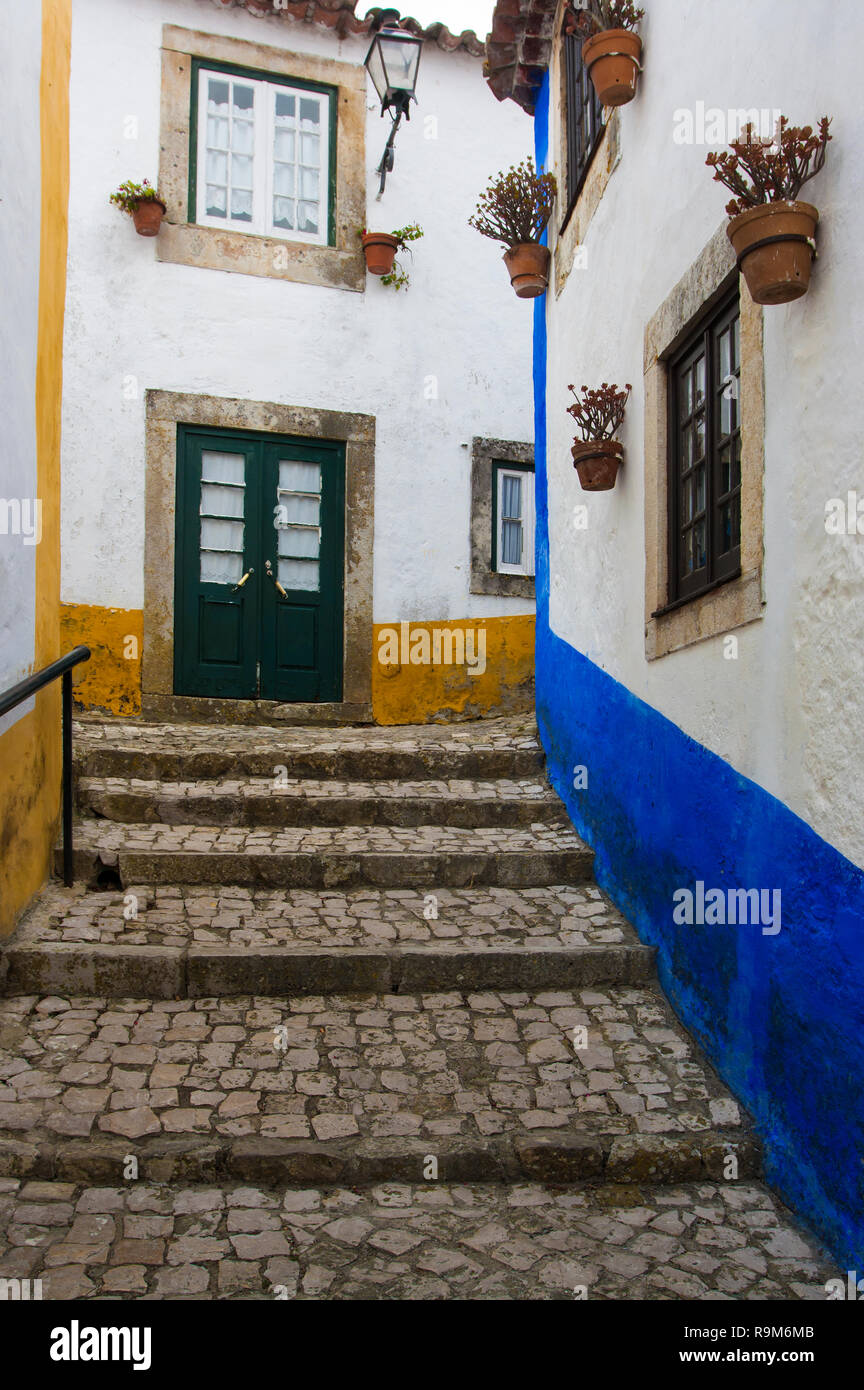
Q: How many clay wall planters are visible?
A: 6